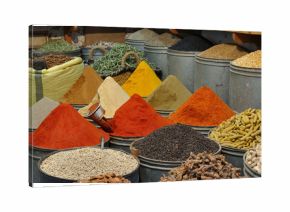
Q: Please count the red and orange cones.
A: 3